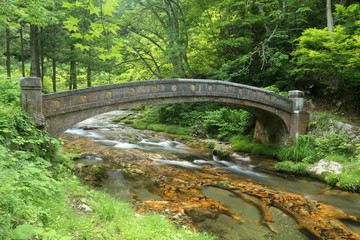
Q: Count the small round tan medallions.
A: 13